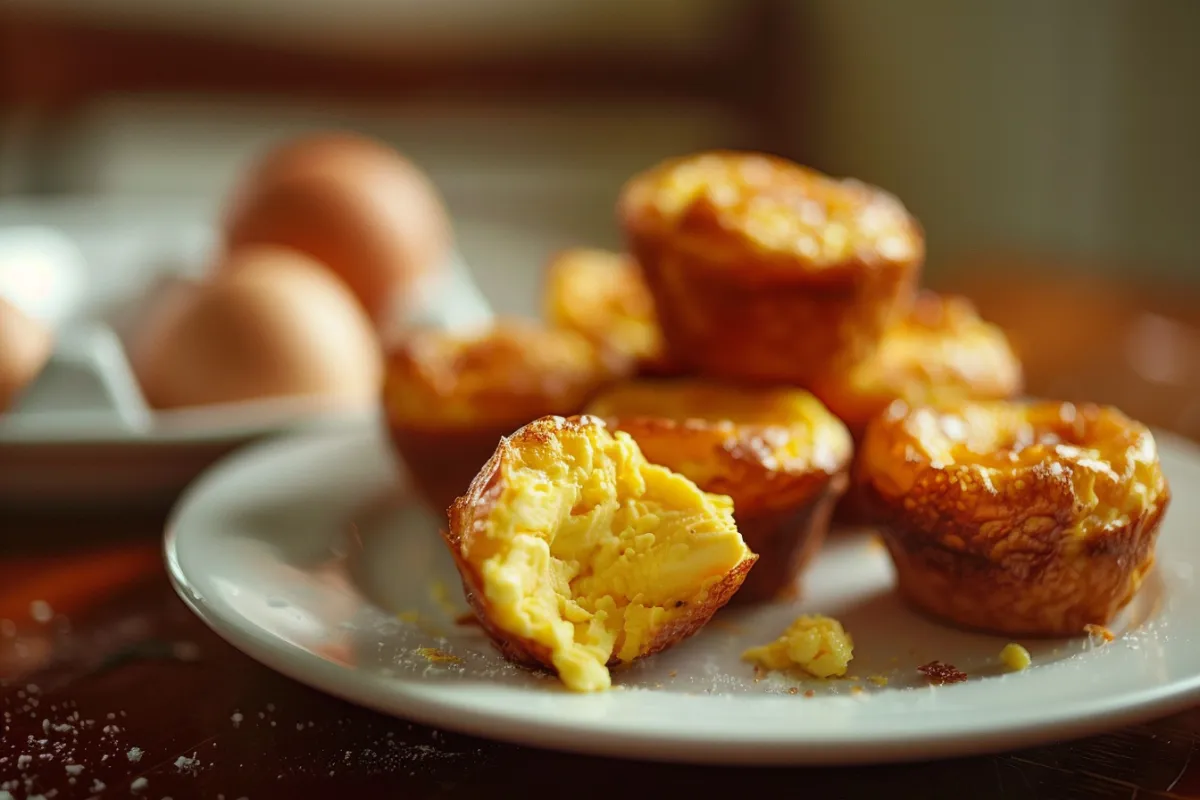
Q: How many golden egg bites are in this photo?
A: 7